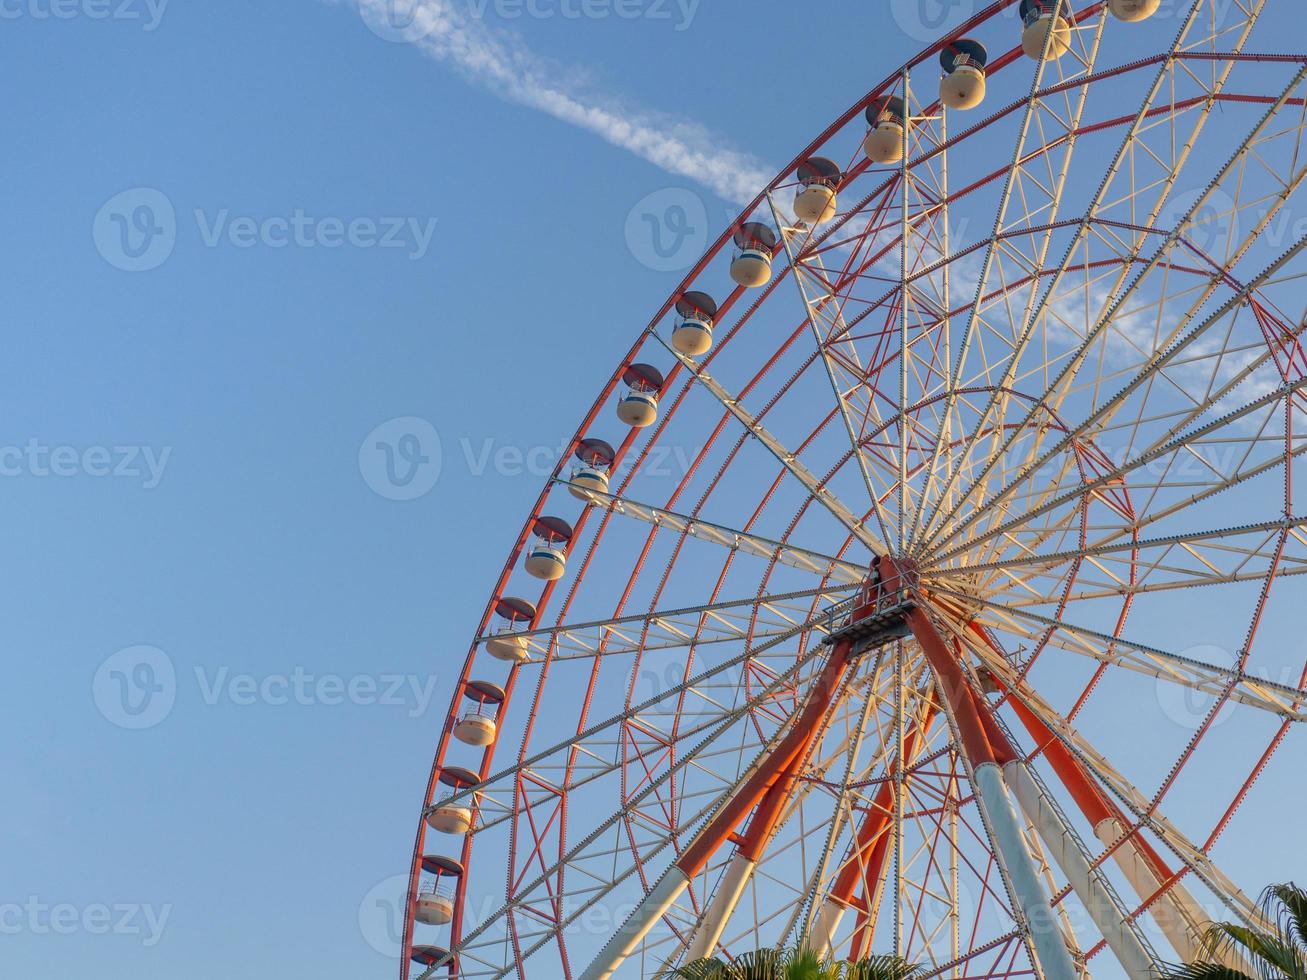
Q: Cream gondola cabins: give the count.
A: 14